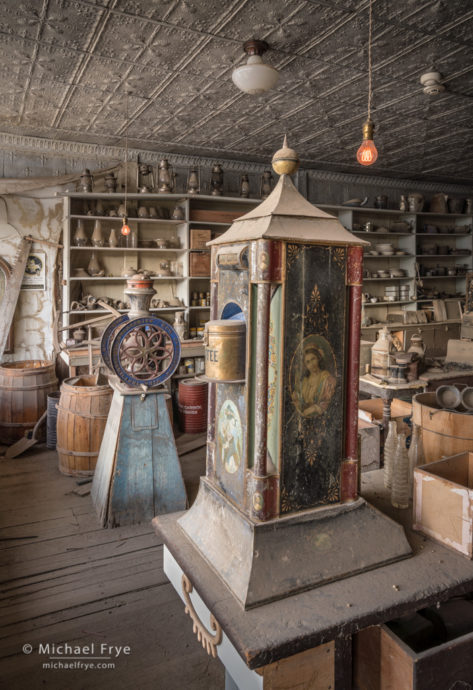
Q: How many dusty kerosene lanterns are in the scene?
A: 8